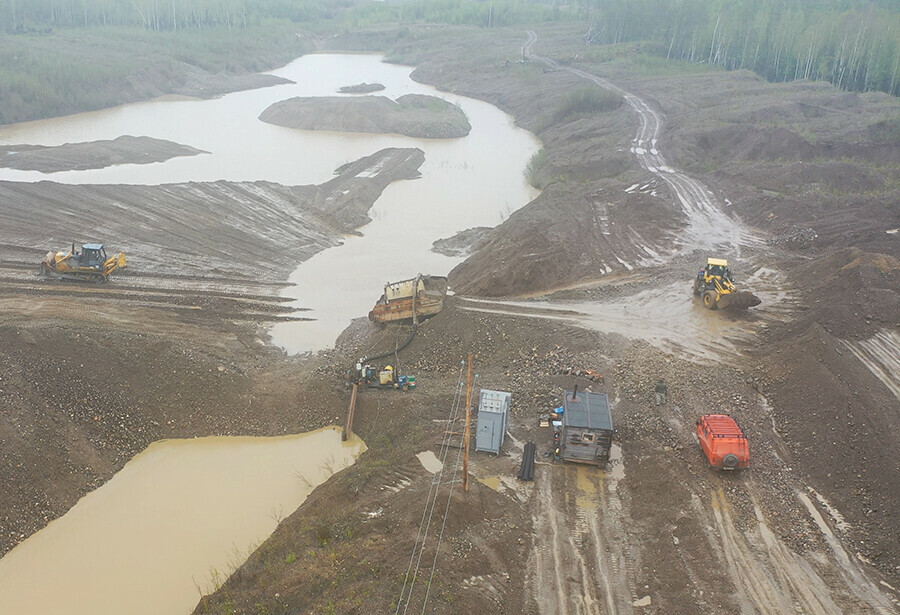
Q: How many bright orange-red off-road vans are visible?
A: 1